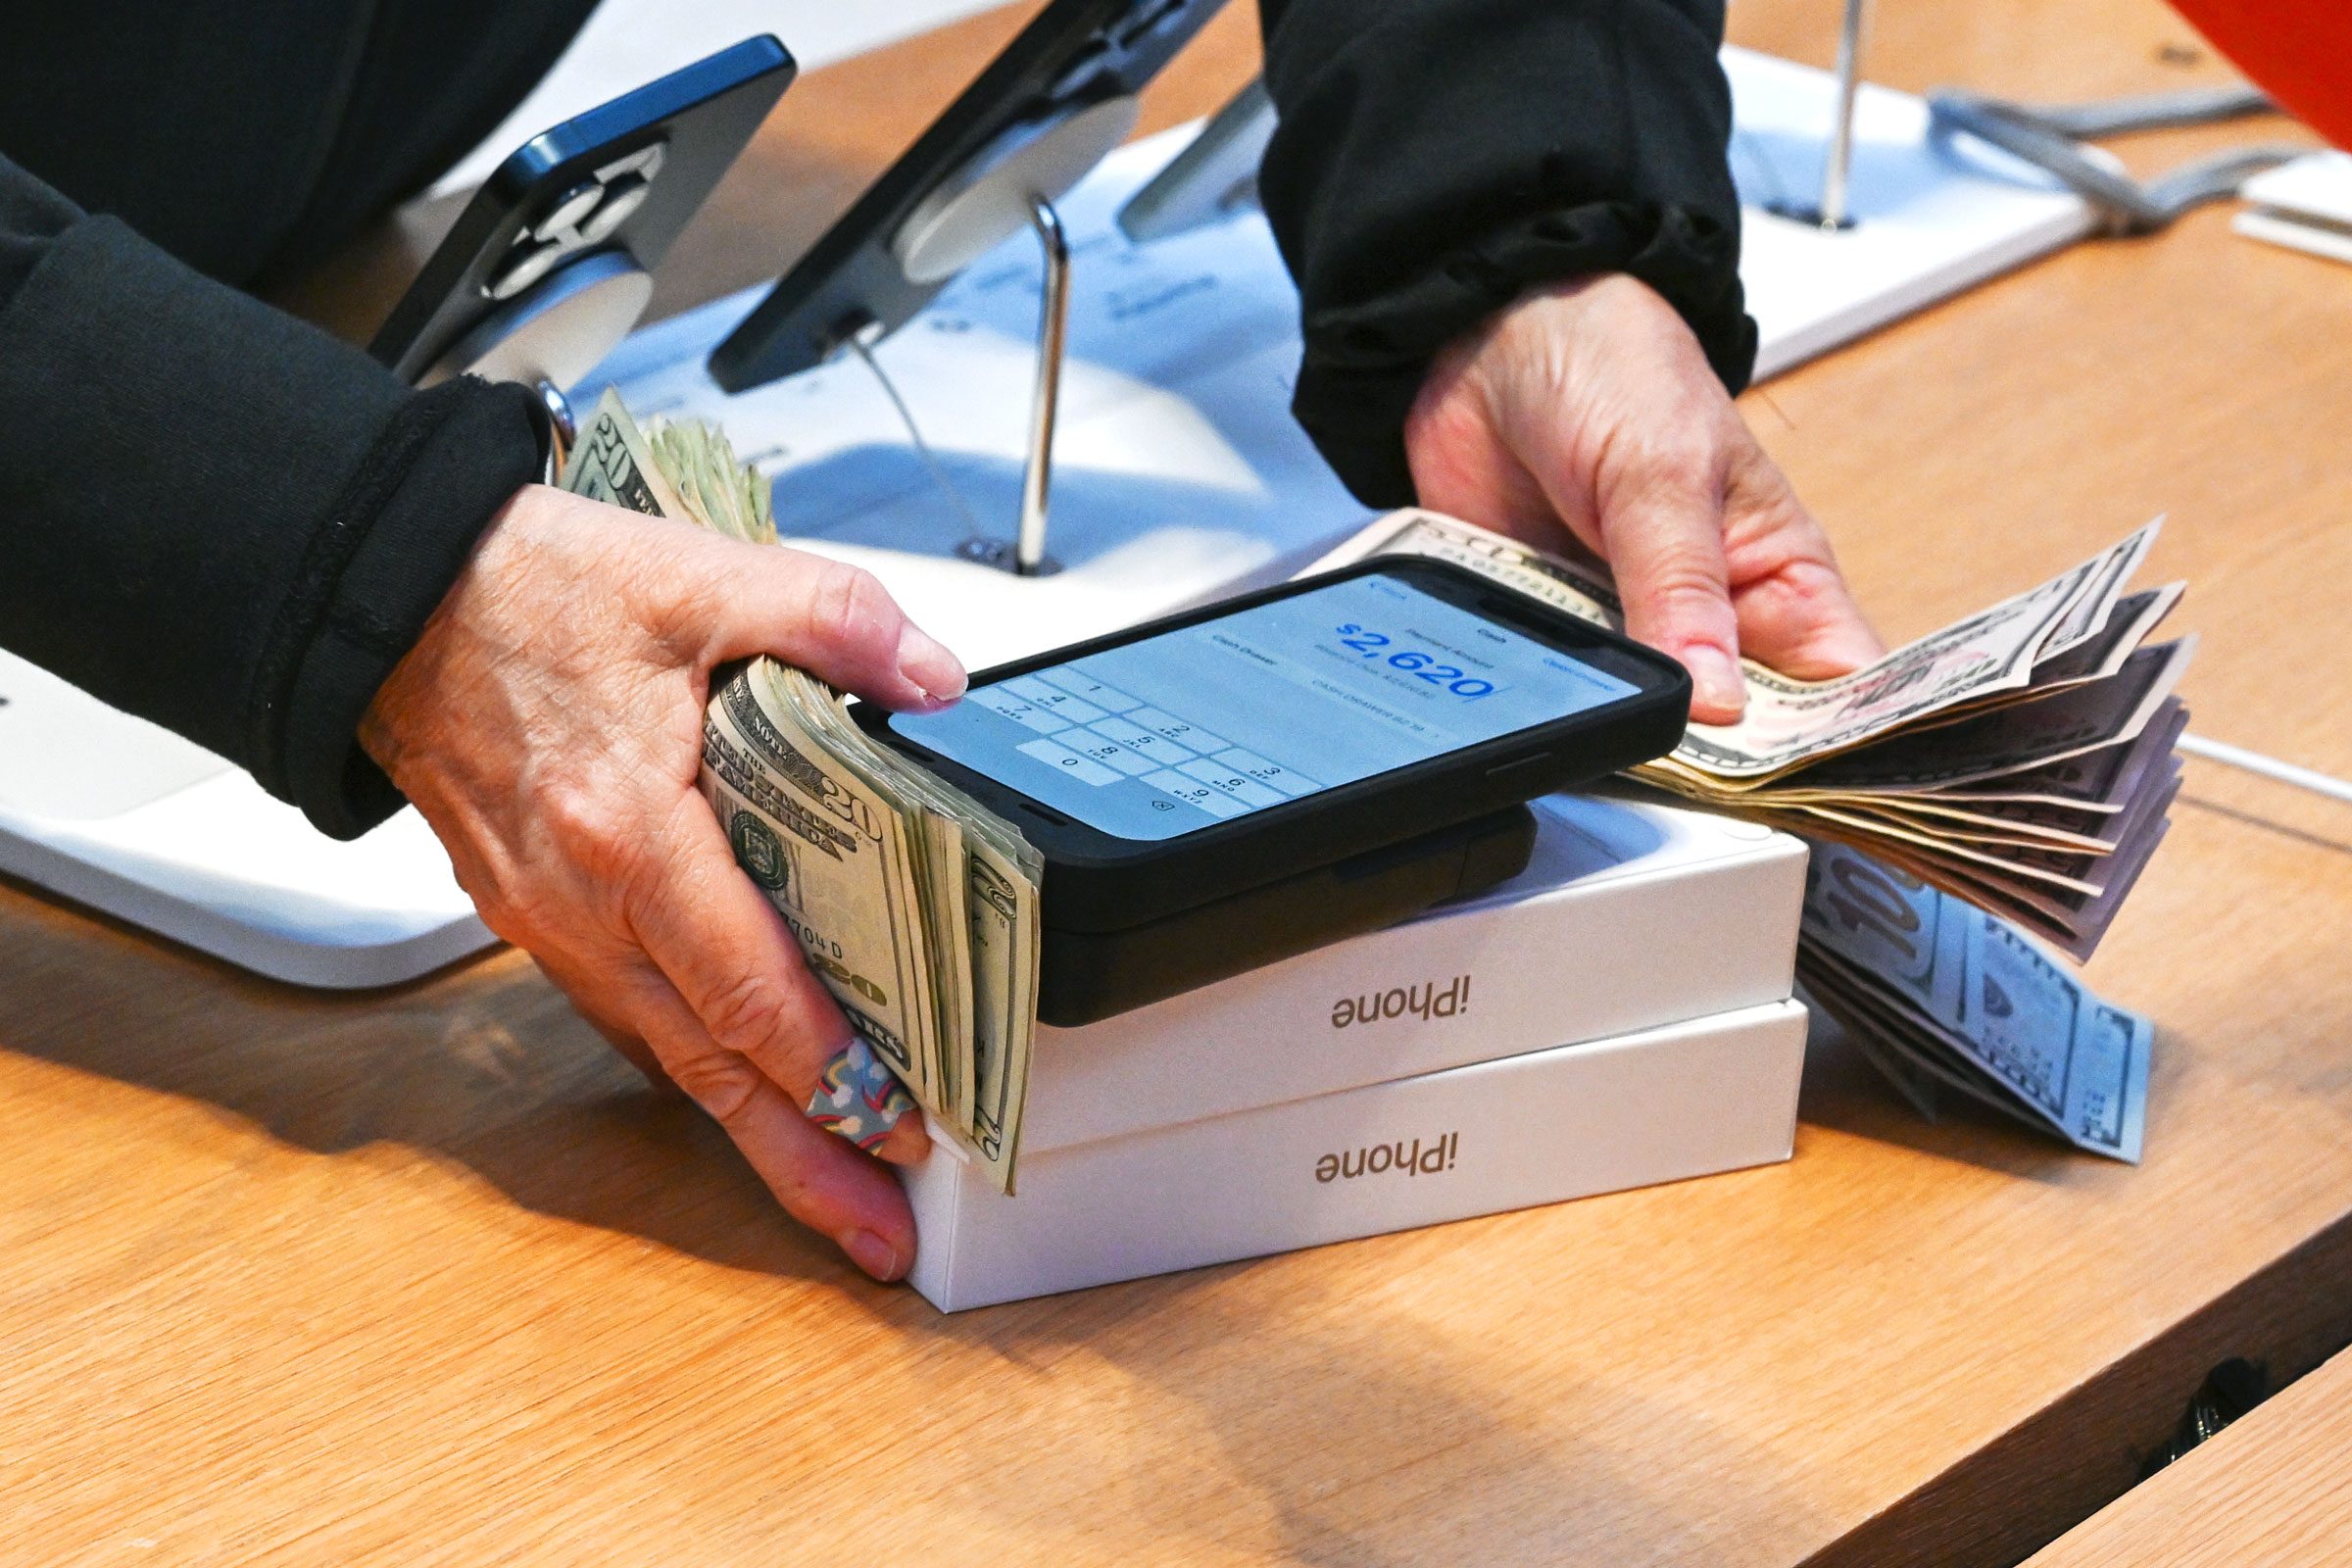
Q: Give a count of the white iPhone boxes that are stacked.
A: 2